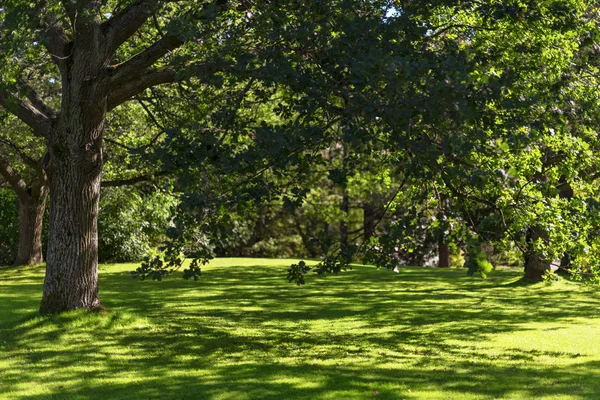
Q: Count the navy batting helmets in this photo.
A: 0